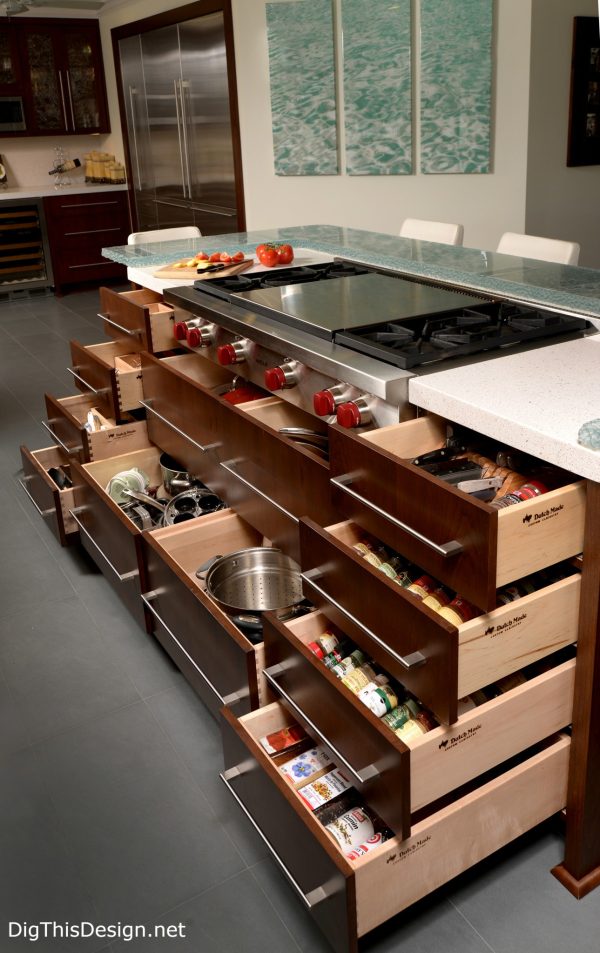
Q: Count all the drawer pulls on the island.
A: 12